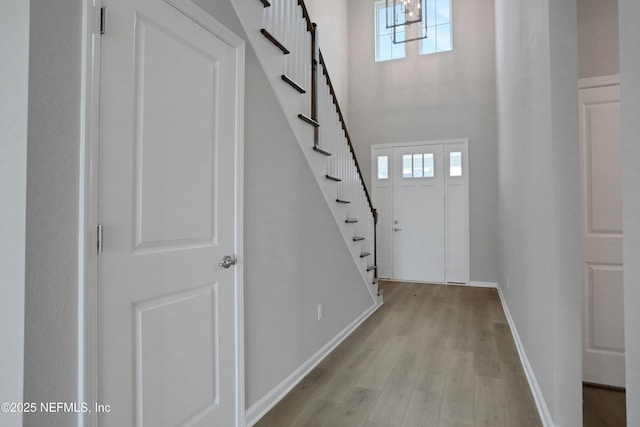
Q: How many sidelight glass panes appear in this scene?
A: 2